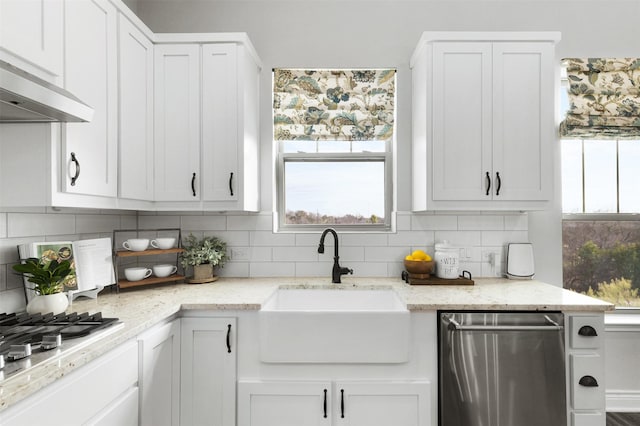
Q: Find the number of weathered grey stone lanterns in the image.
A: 0